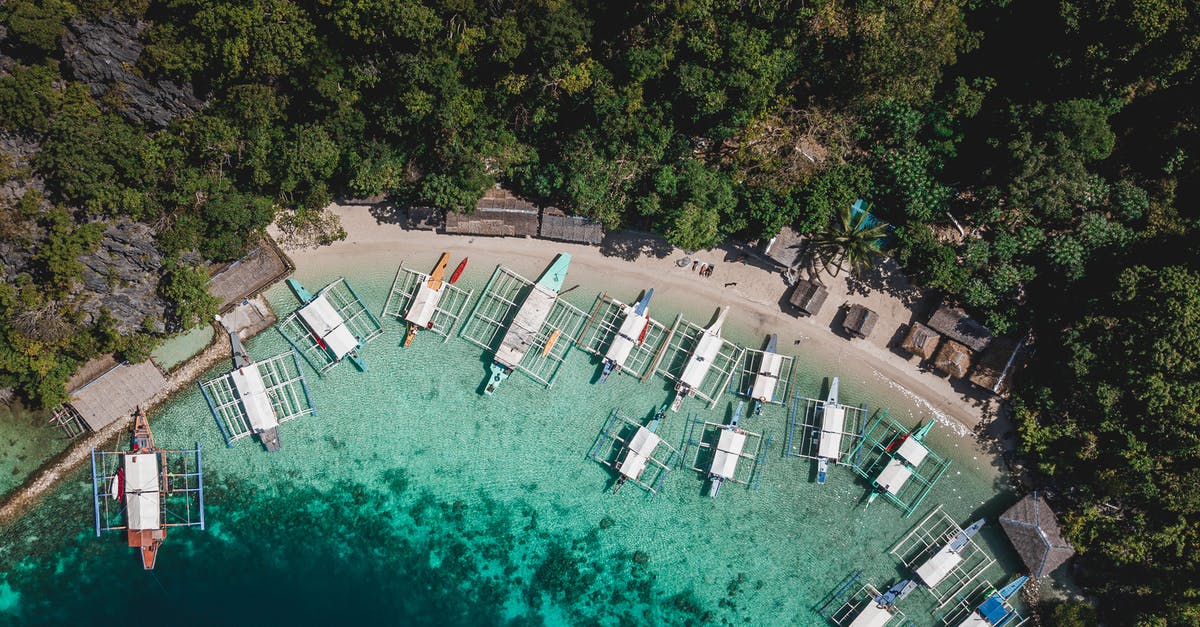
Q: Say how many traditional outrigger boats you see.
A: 15